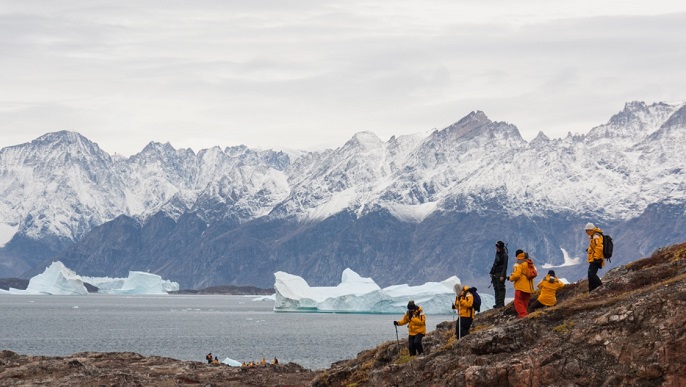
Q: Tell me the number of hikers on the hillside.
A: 6